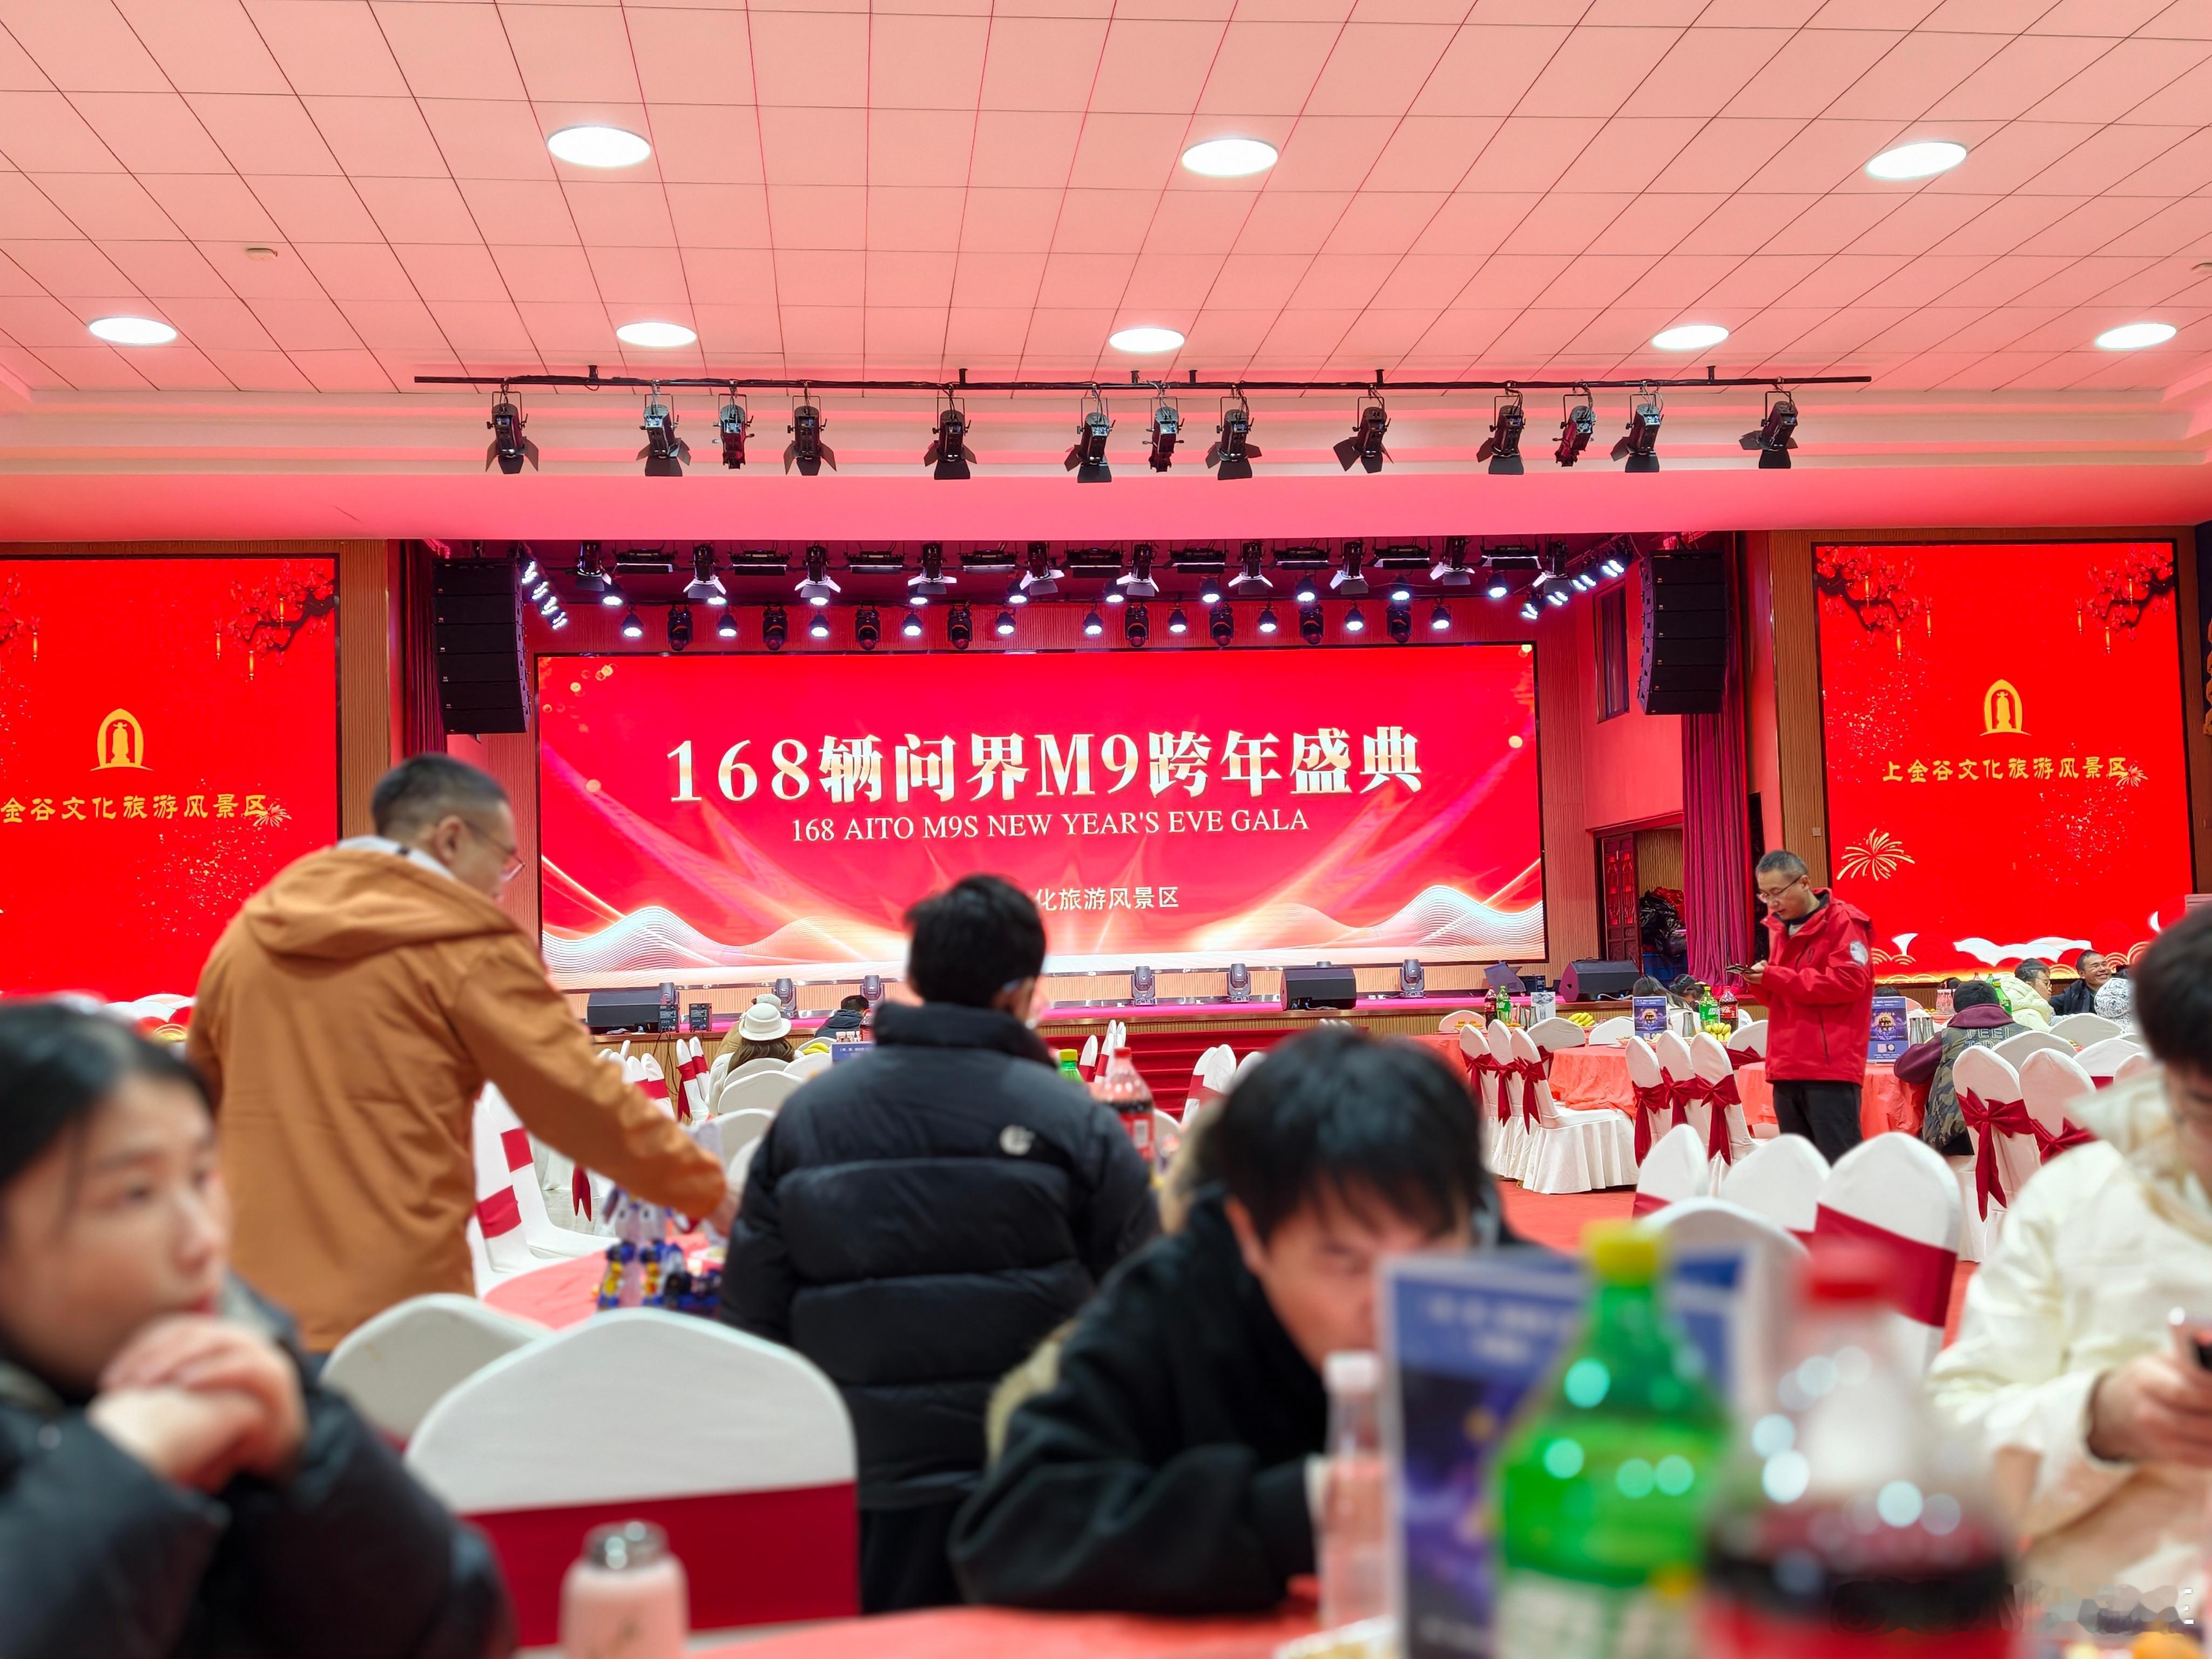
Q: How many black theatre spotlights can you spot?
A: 13